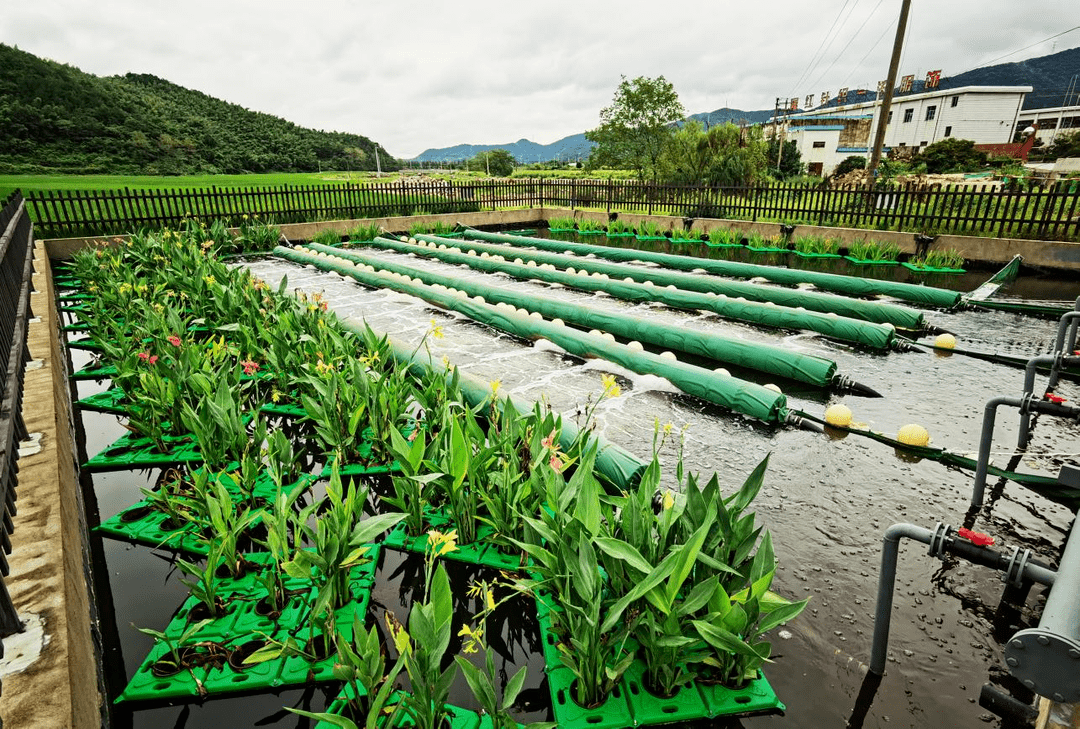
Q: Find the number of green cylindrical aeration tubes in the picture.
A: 6